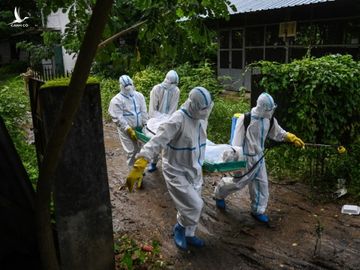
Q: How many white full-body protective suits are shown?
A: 4